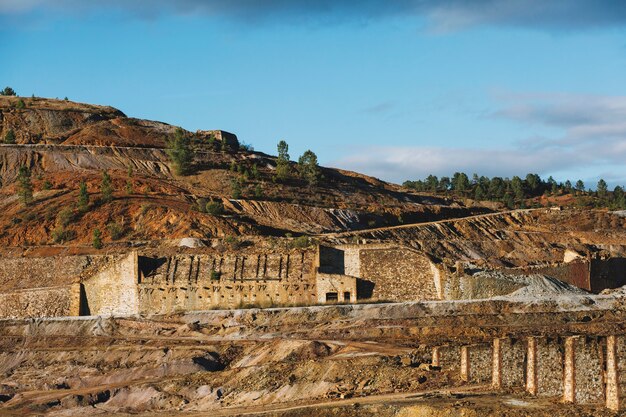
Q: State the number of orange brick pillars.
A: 6